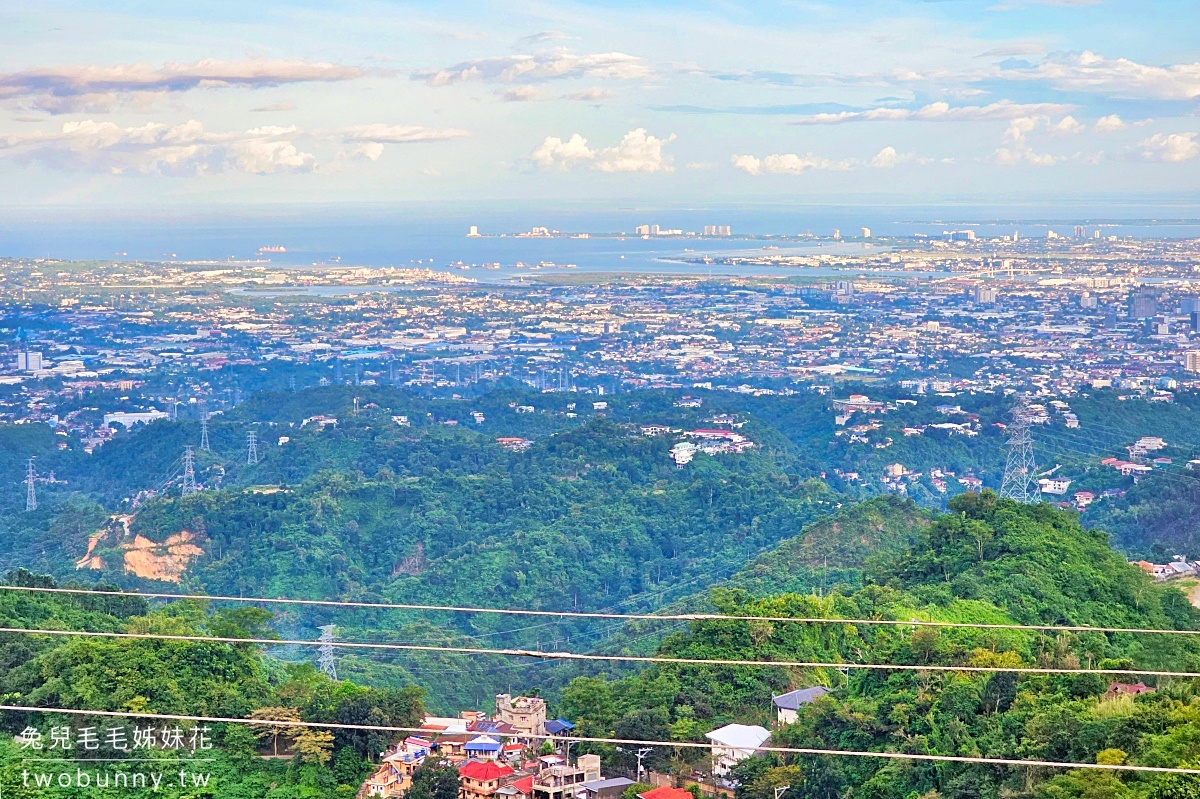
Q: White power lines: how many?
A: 3